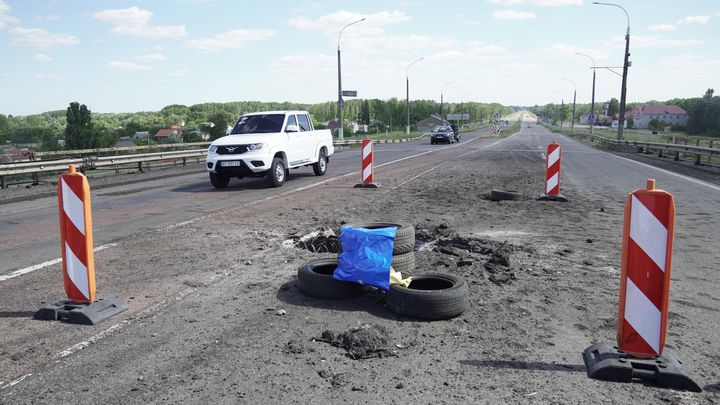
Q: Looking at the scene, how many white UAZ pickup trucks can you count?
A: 1